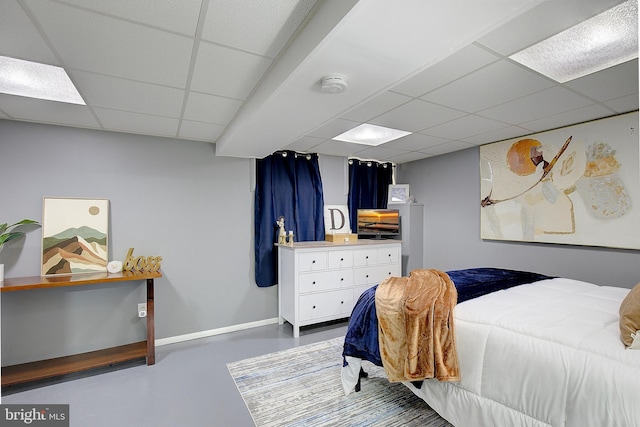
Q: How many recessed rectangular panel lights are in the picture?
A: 3